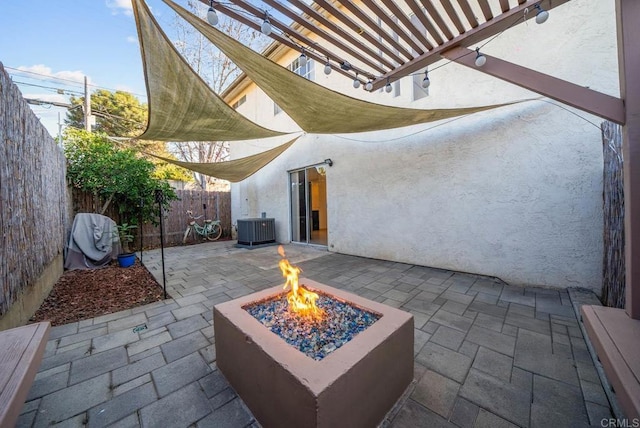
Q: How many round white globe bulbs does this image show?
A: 10